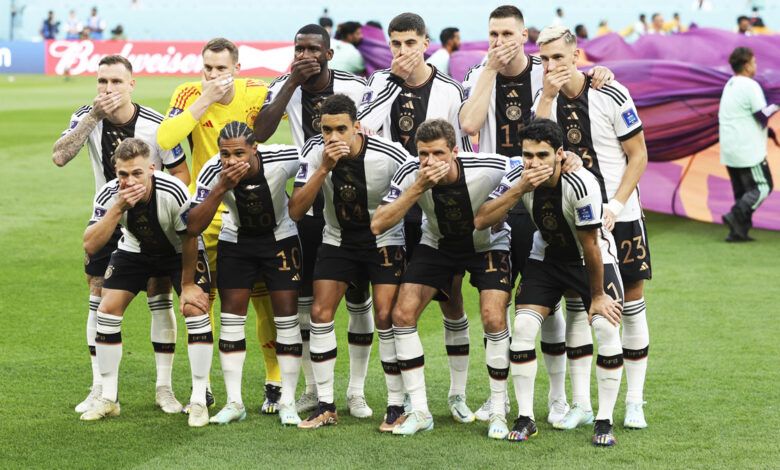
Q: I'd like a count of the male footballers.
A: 11